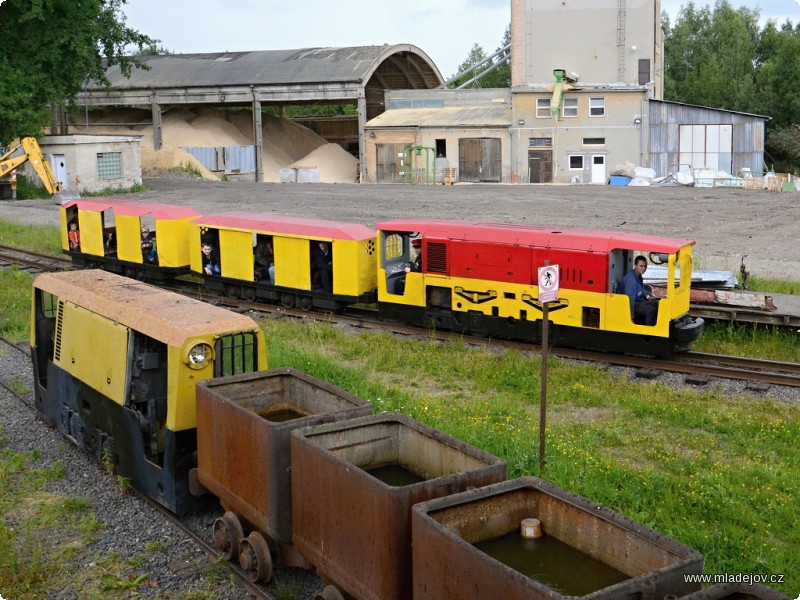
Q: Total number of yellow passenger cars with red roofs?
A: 2